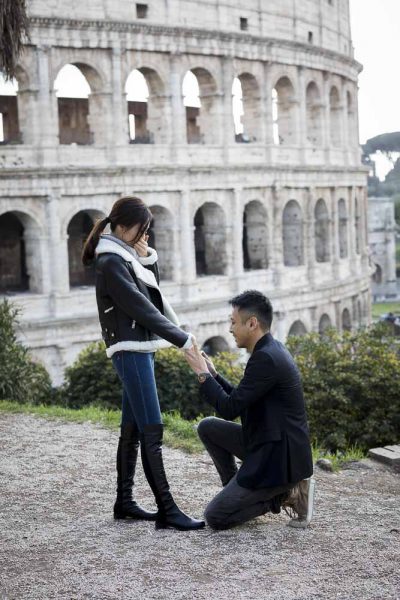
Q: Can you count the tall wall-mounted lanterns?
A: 0